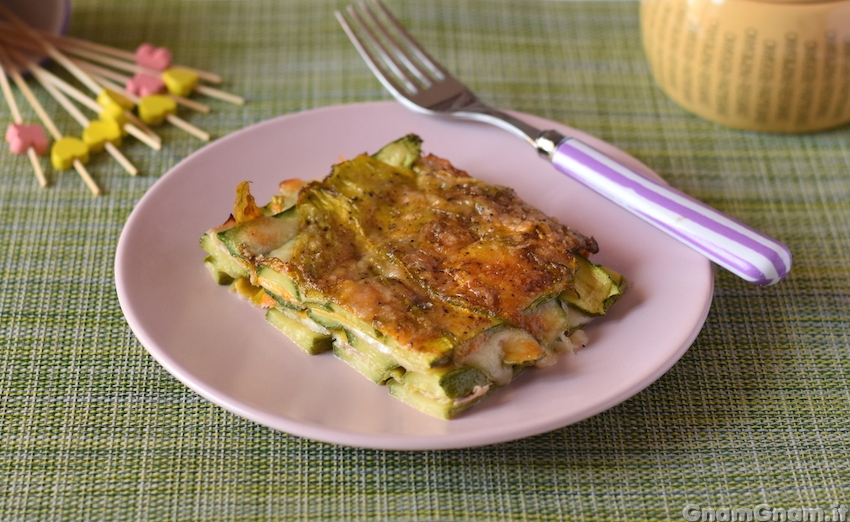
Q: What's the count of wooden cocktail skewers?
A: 9